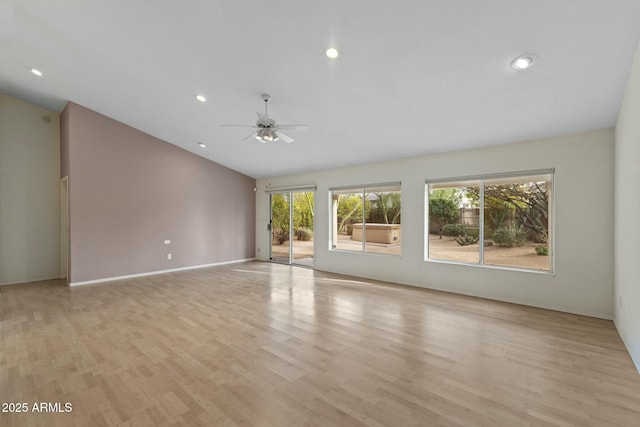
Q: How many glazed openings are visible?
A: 3